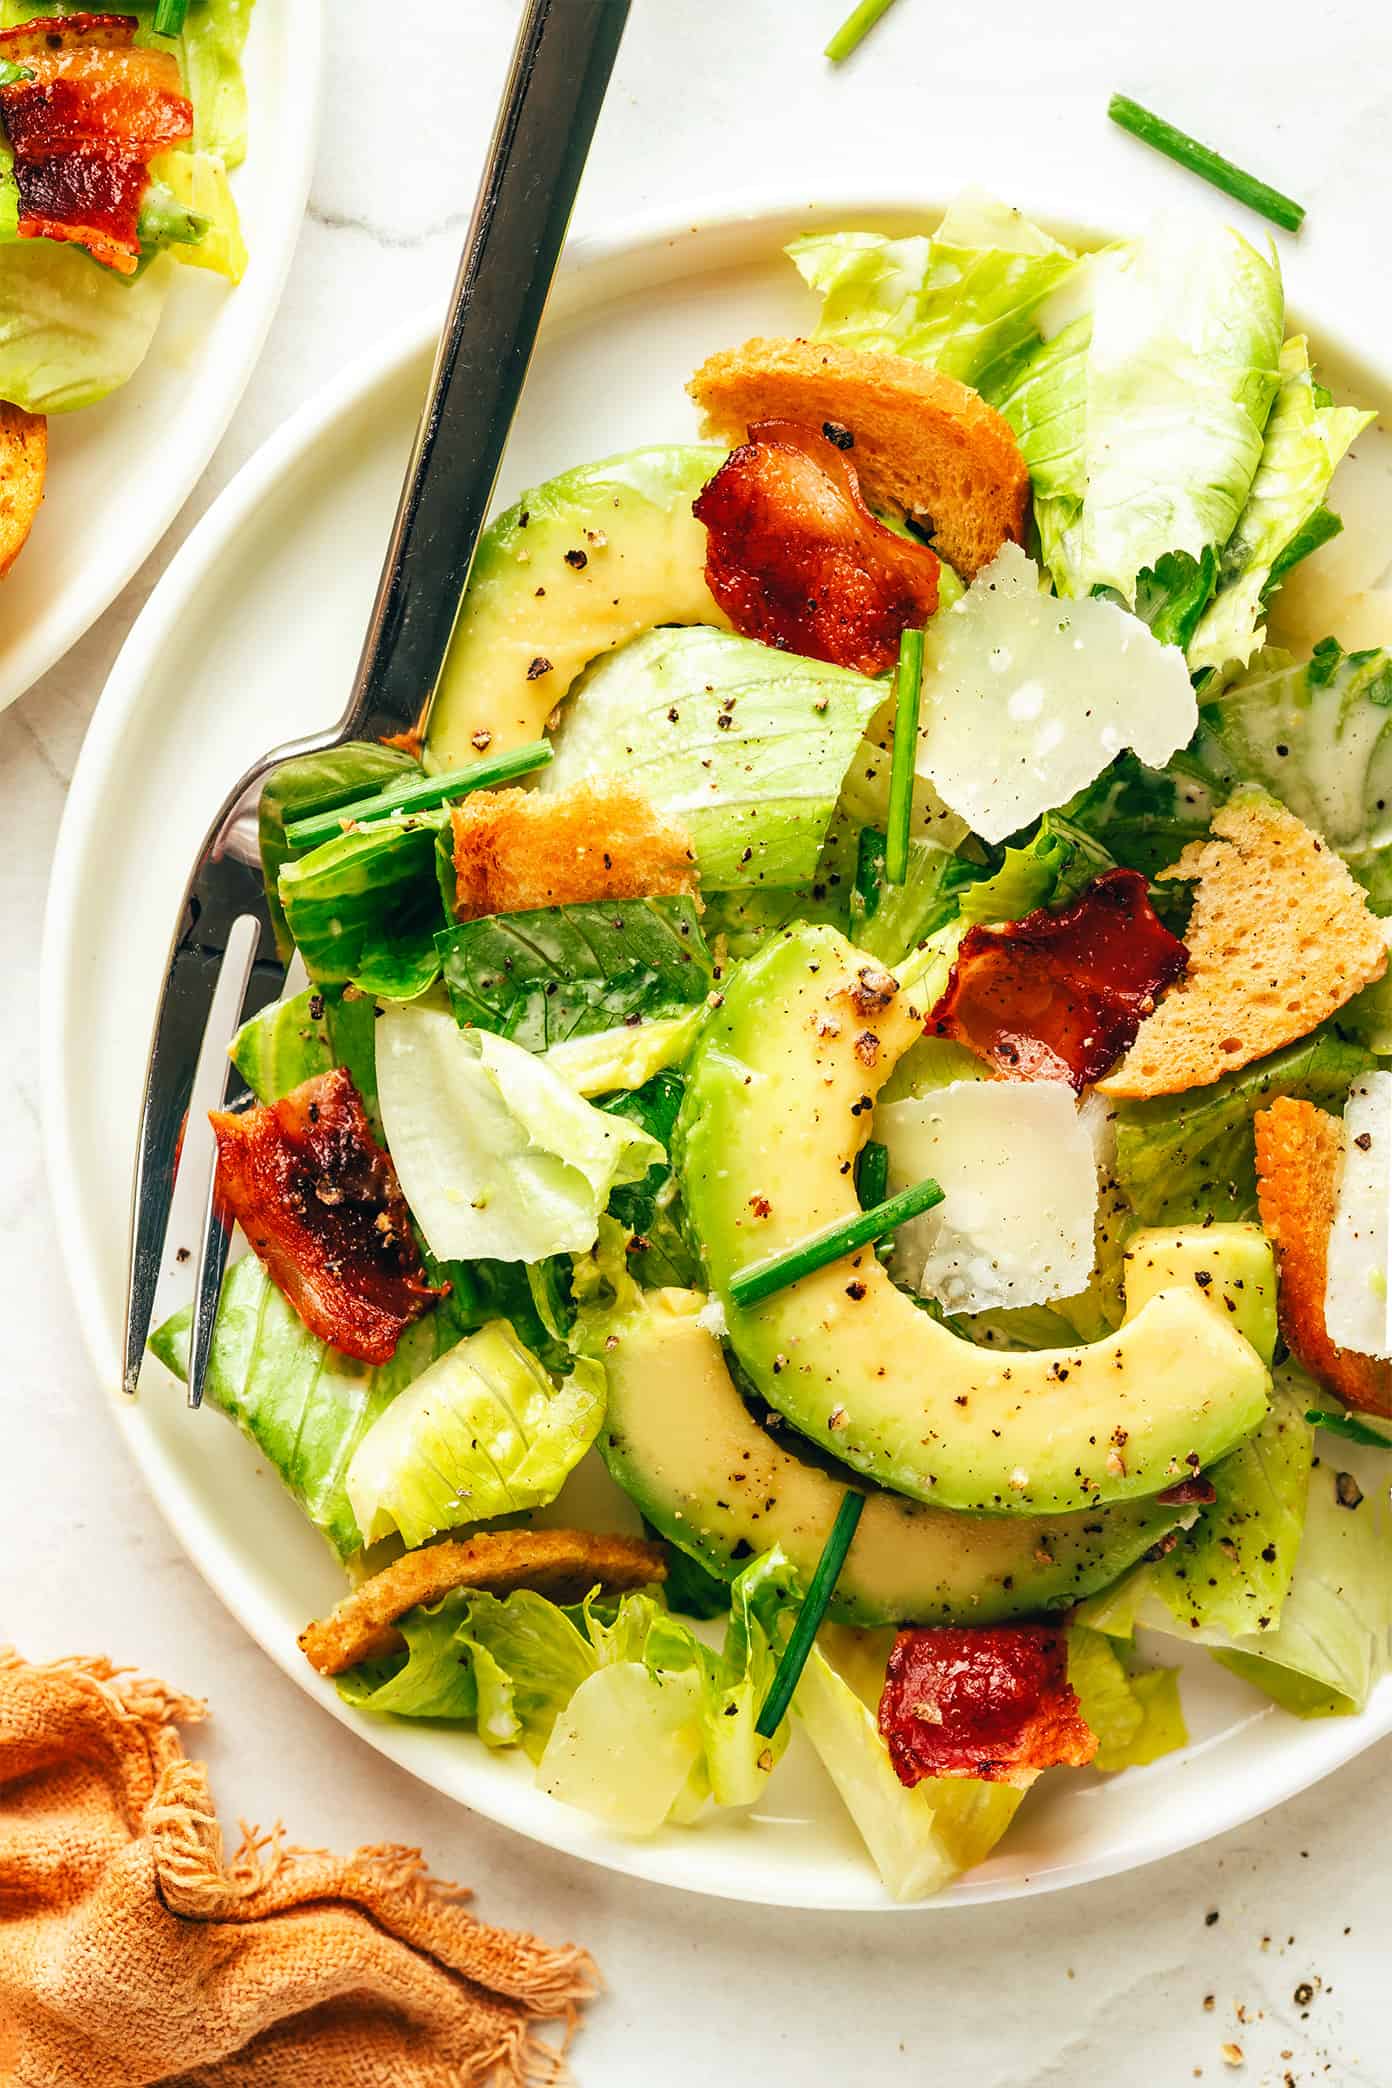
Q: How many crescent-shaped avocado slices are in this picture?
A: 3